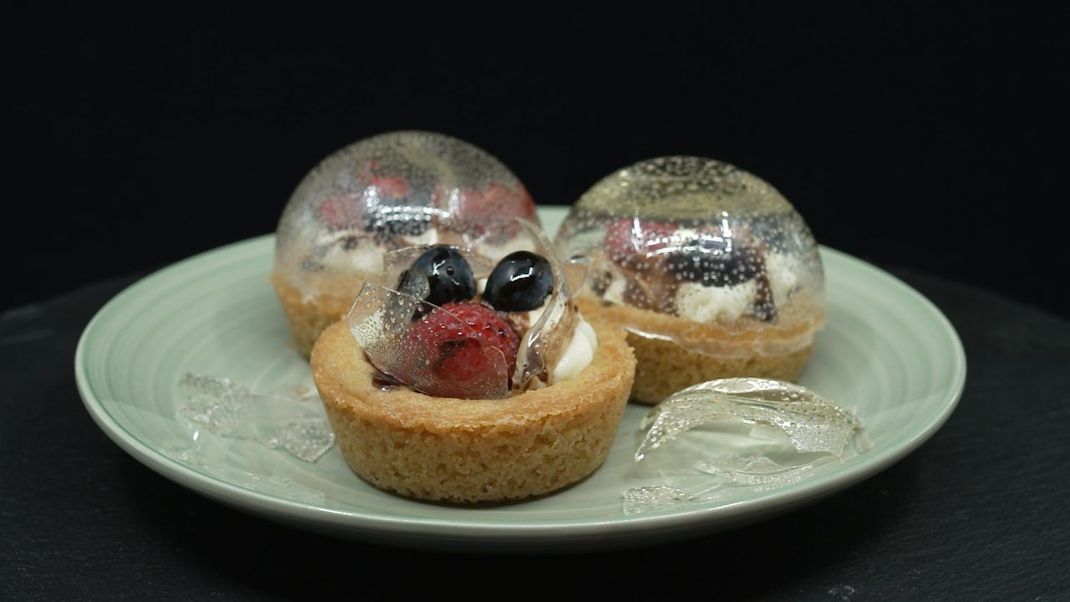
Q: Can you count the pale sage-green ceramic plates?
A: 1